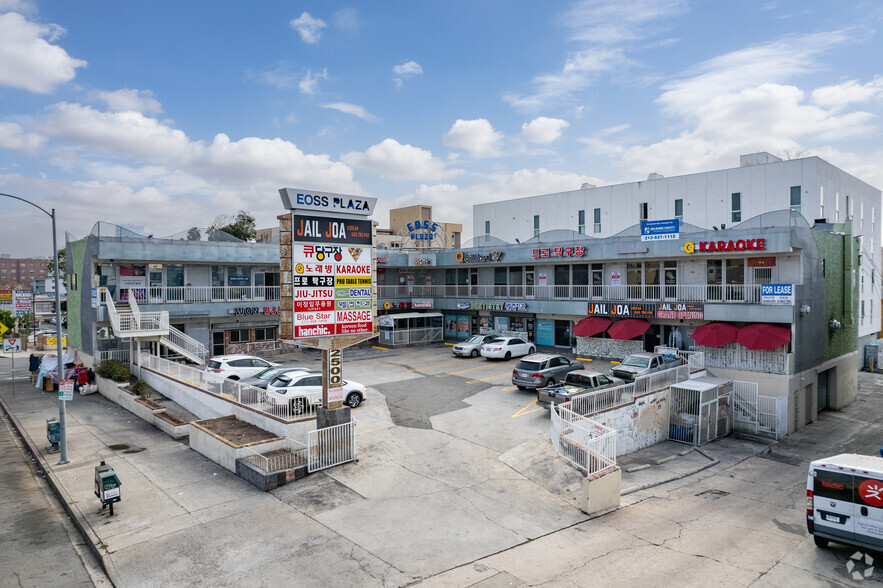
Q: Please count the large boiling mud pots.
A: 0